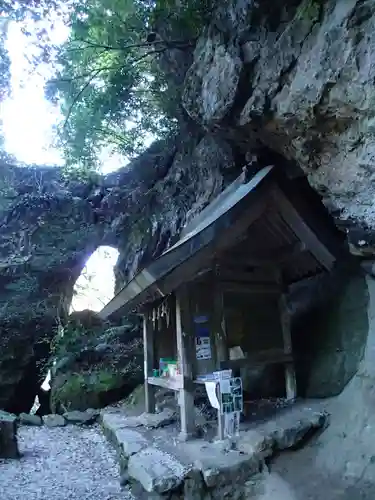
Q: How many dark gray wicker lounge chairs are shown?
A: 0